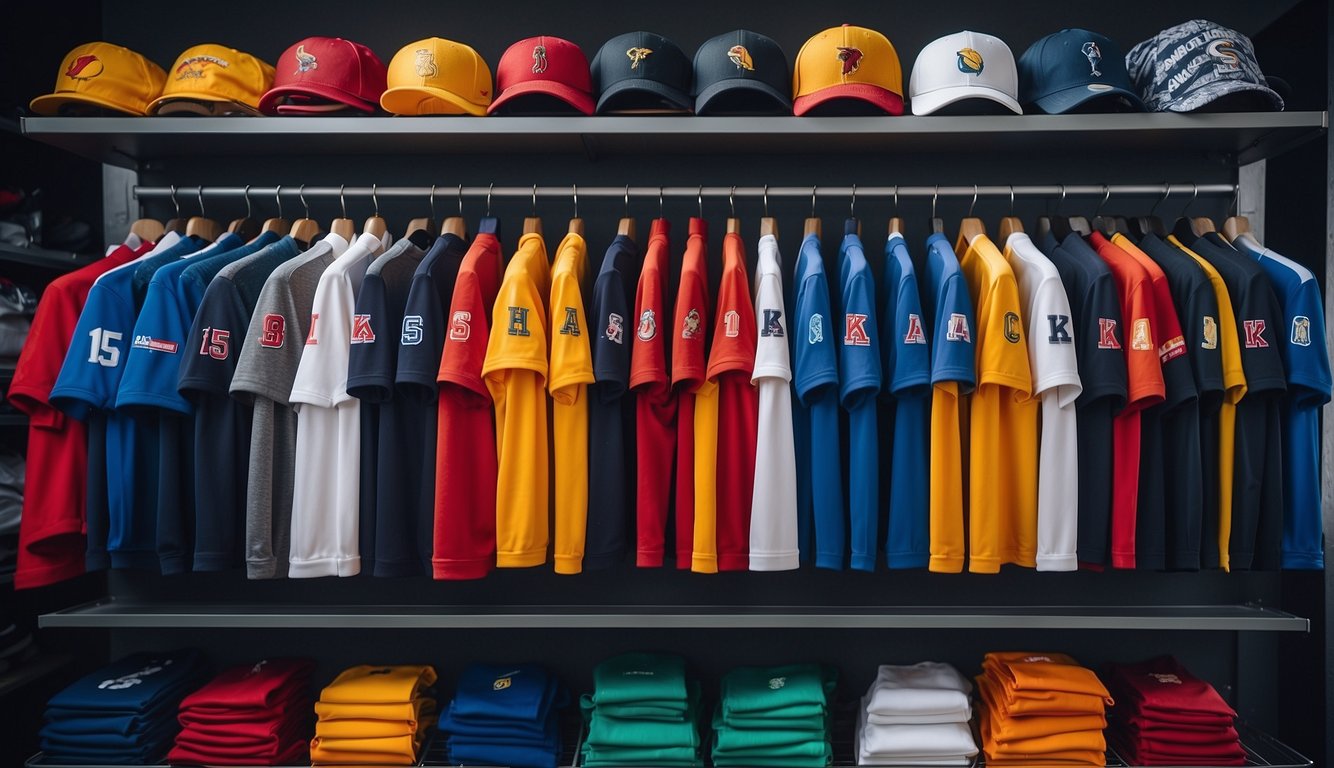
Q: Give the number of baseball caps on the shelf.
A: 11